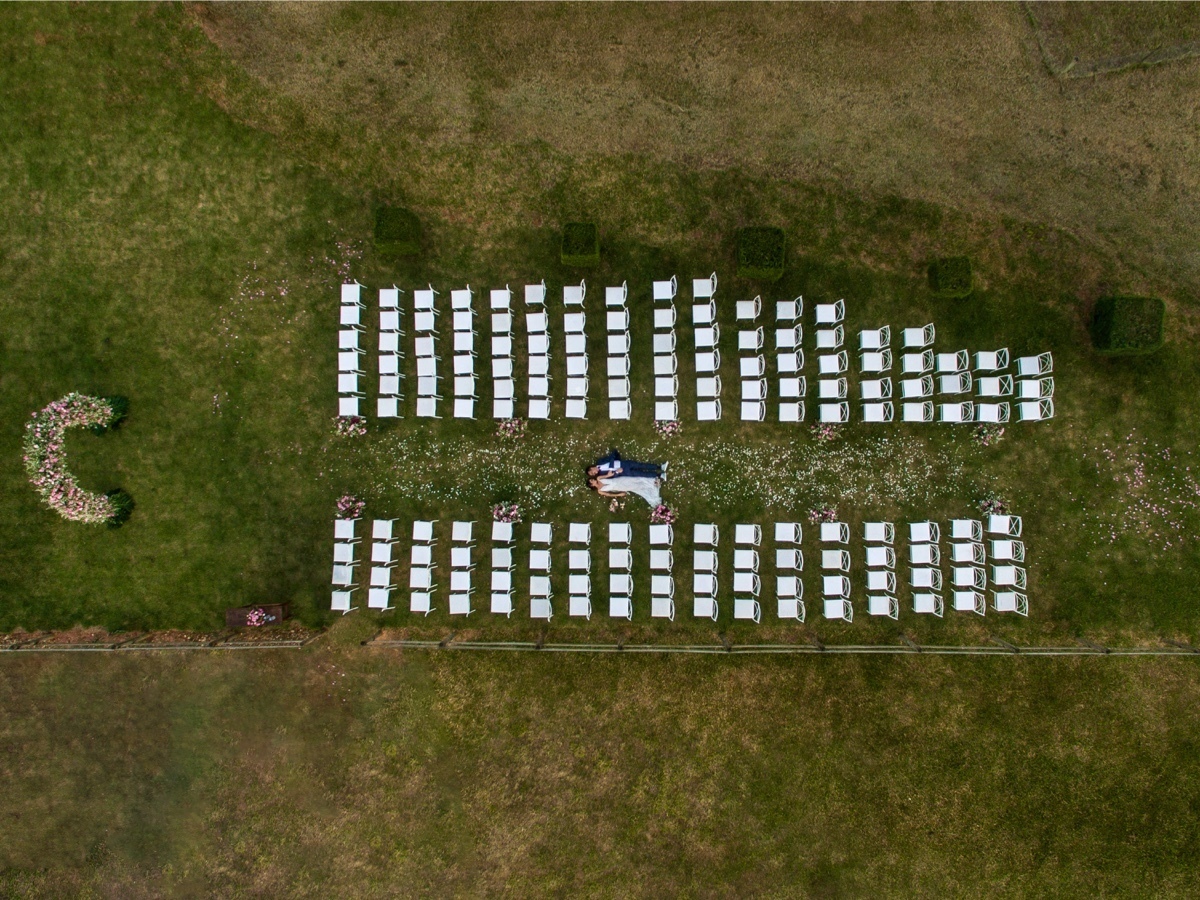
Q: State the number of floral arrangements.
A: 12